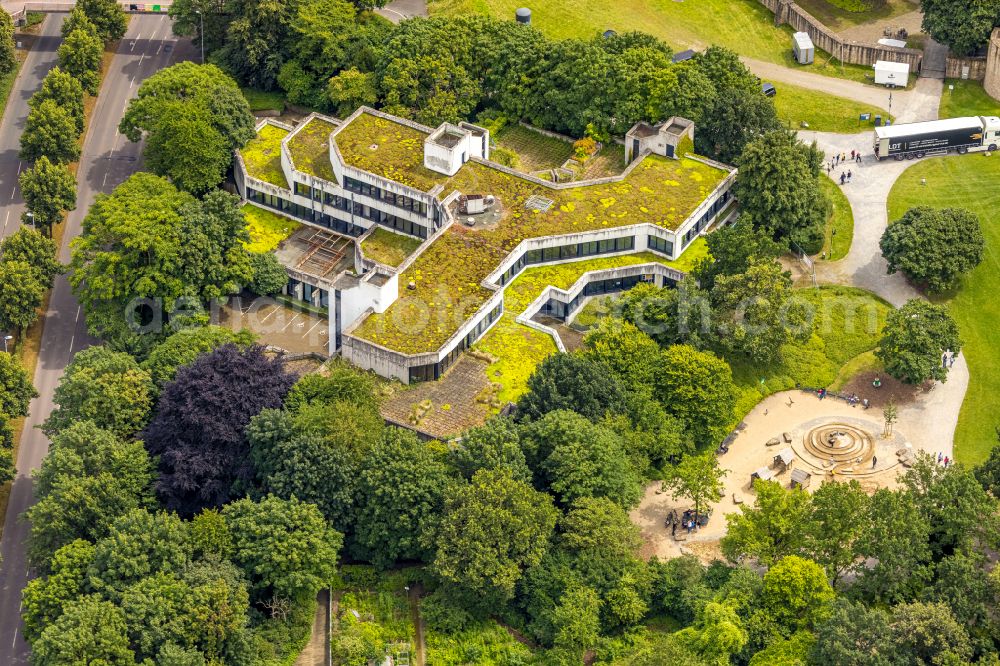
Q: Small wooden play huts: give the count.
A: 3